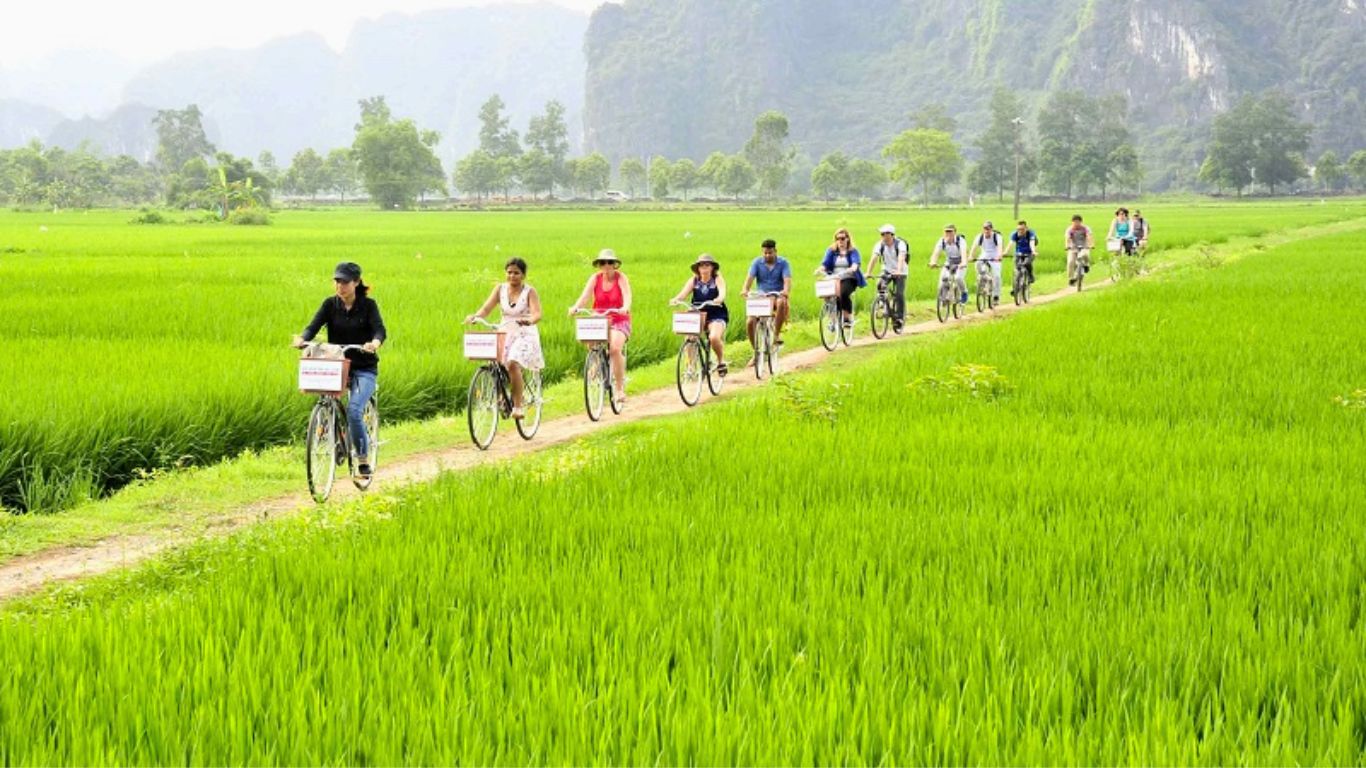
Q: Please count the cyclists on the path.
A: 13